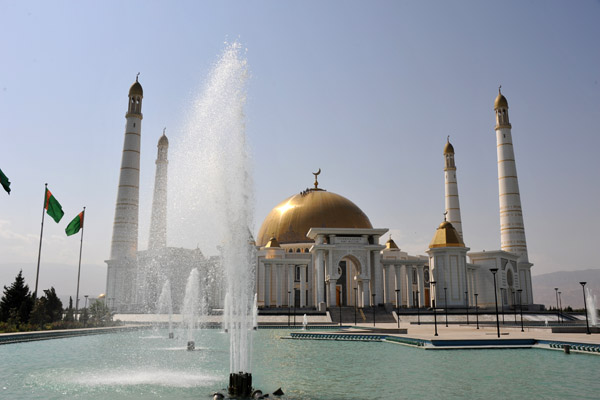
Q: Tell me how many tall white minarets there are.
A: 4